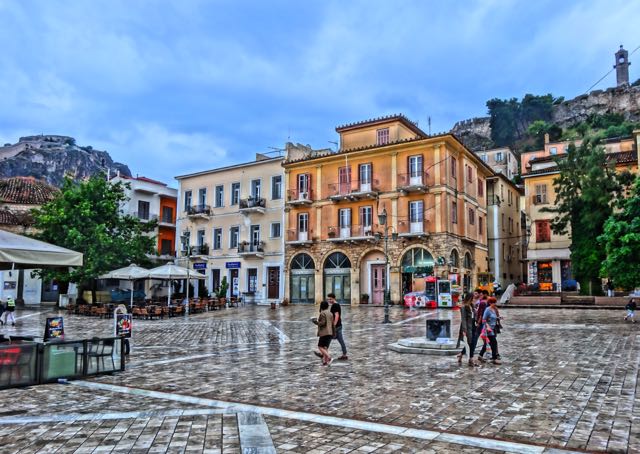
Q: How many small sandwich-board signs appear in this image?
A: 2